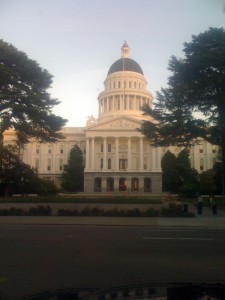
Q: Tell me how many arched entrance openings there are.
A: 5